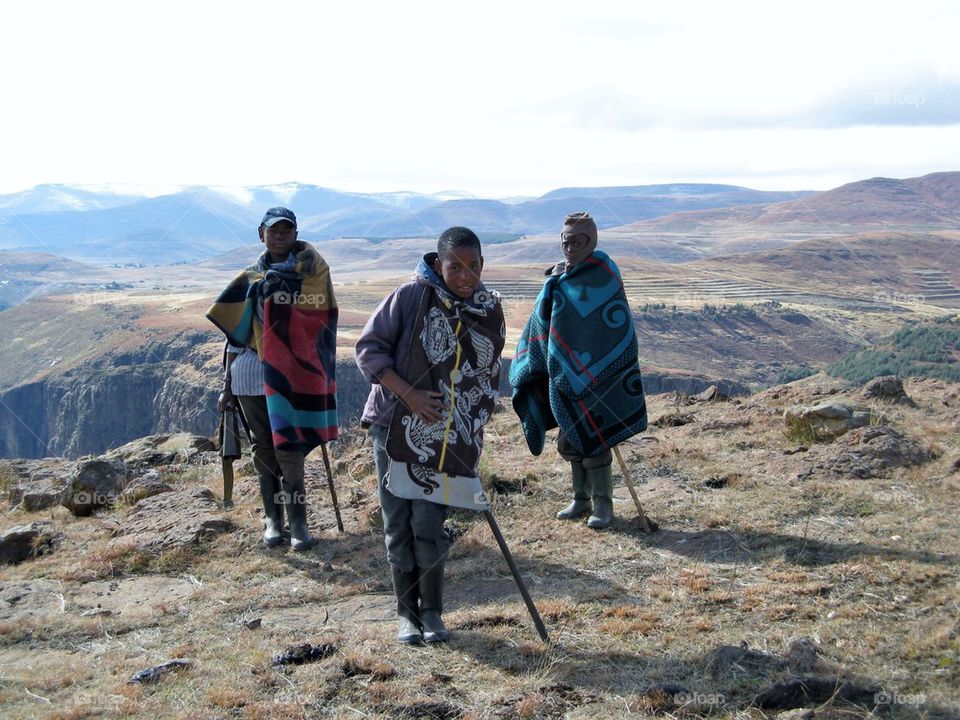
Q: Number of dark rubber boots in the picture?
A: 6